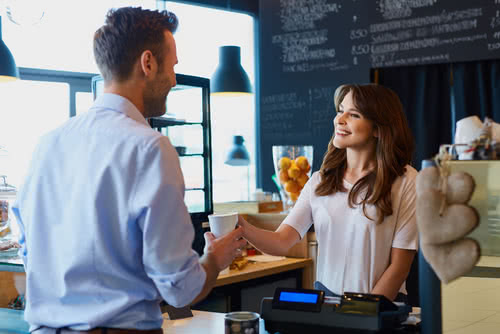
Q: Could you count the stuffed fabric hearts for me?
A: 3